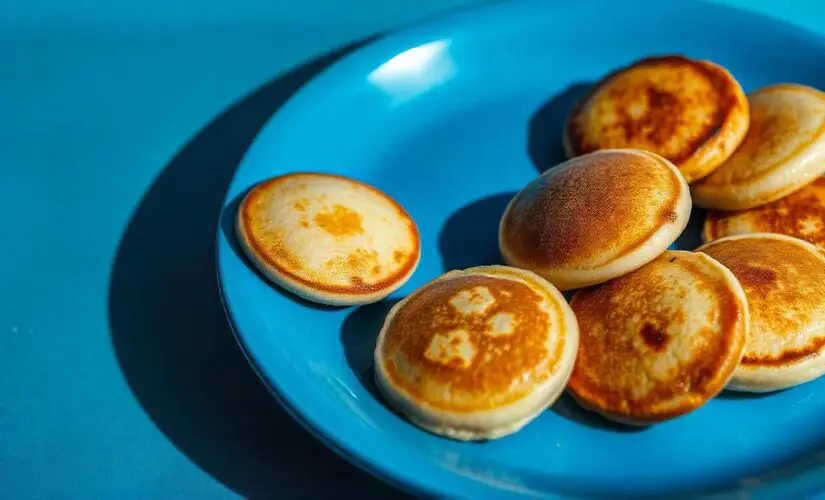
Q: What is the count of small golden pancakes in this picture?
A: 8